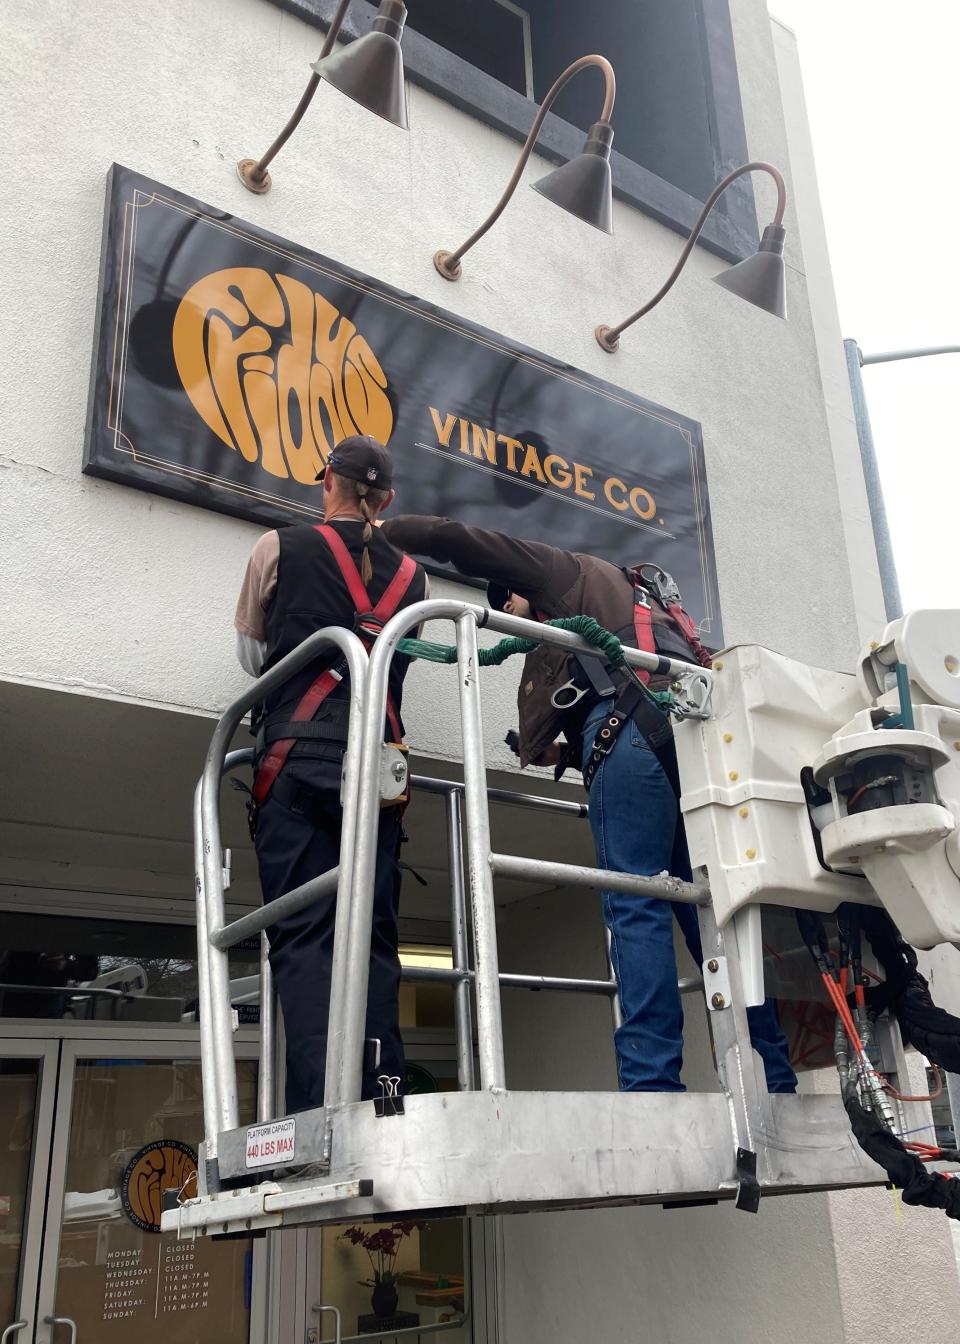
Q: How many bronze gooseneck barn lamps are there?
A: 3